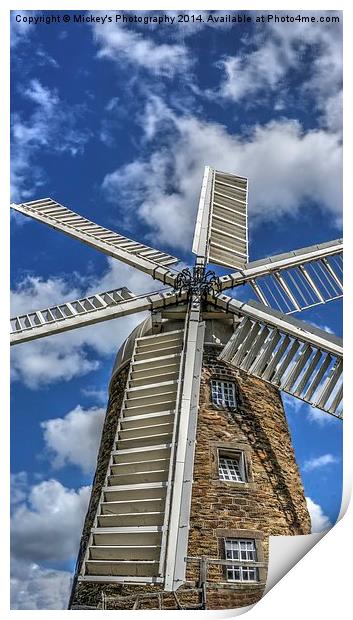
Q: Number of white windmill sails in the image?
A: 6